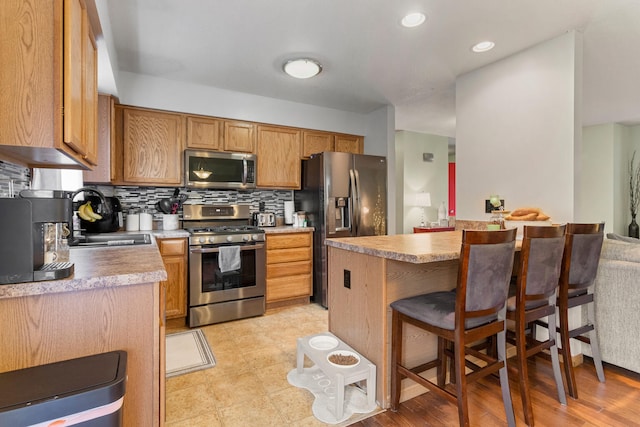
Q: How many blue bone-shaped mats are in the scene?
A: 0